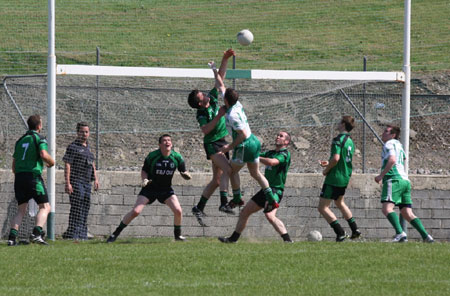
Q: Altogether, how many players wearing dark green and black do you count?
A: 5